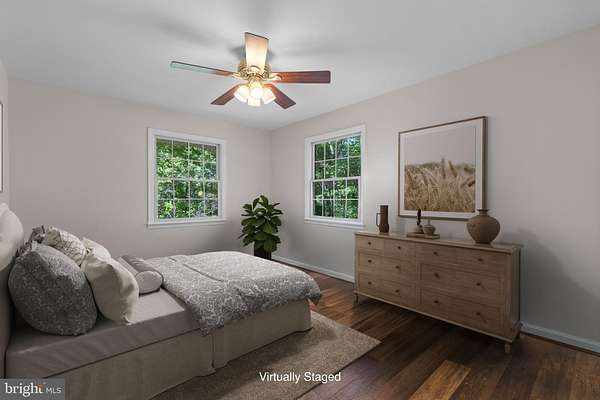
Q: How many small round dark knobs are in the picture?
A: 12